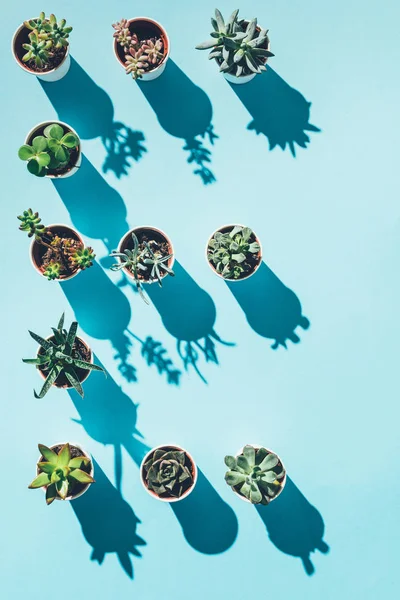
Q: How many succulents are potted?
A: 11